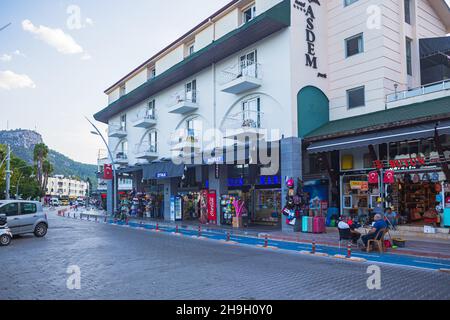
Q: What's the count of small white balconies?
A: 8